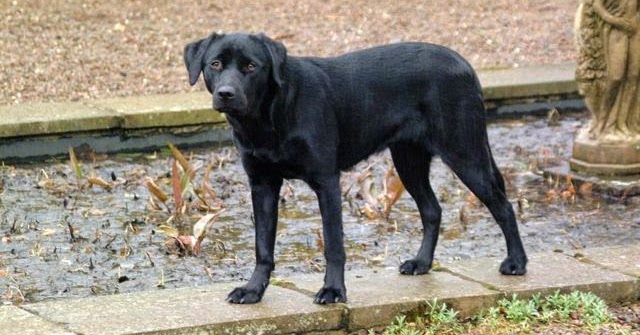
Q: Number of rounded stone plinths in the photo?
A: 1